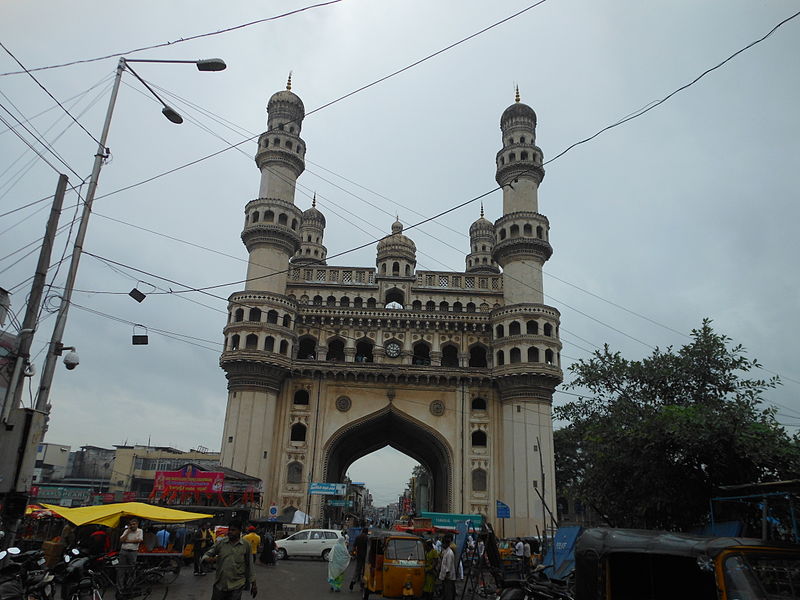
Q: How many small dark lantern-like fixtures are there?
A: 2